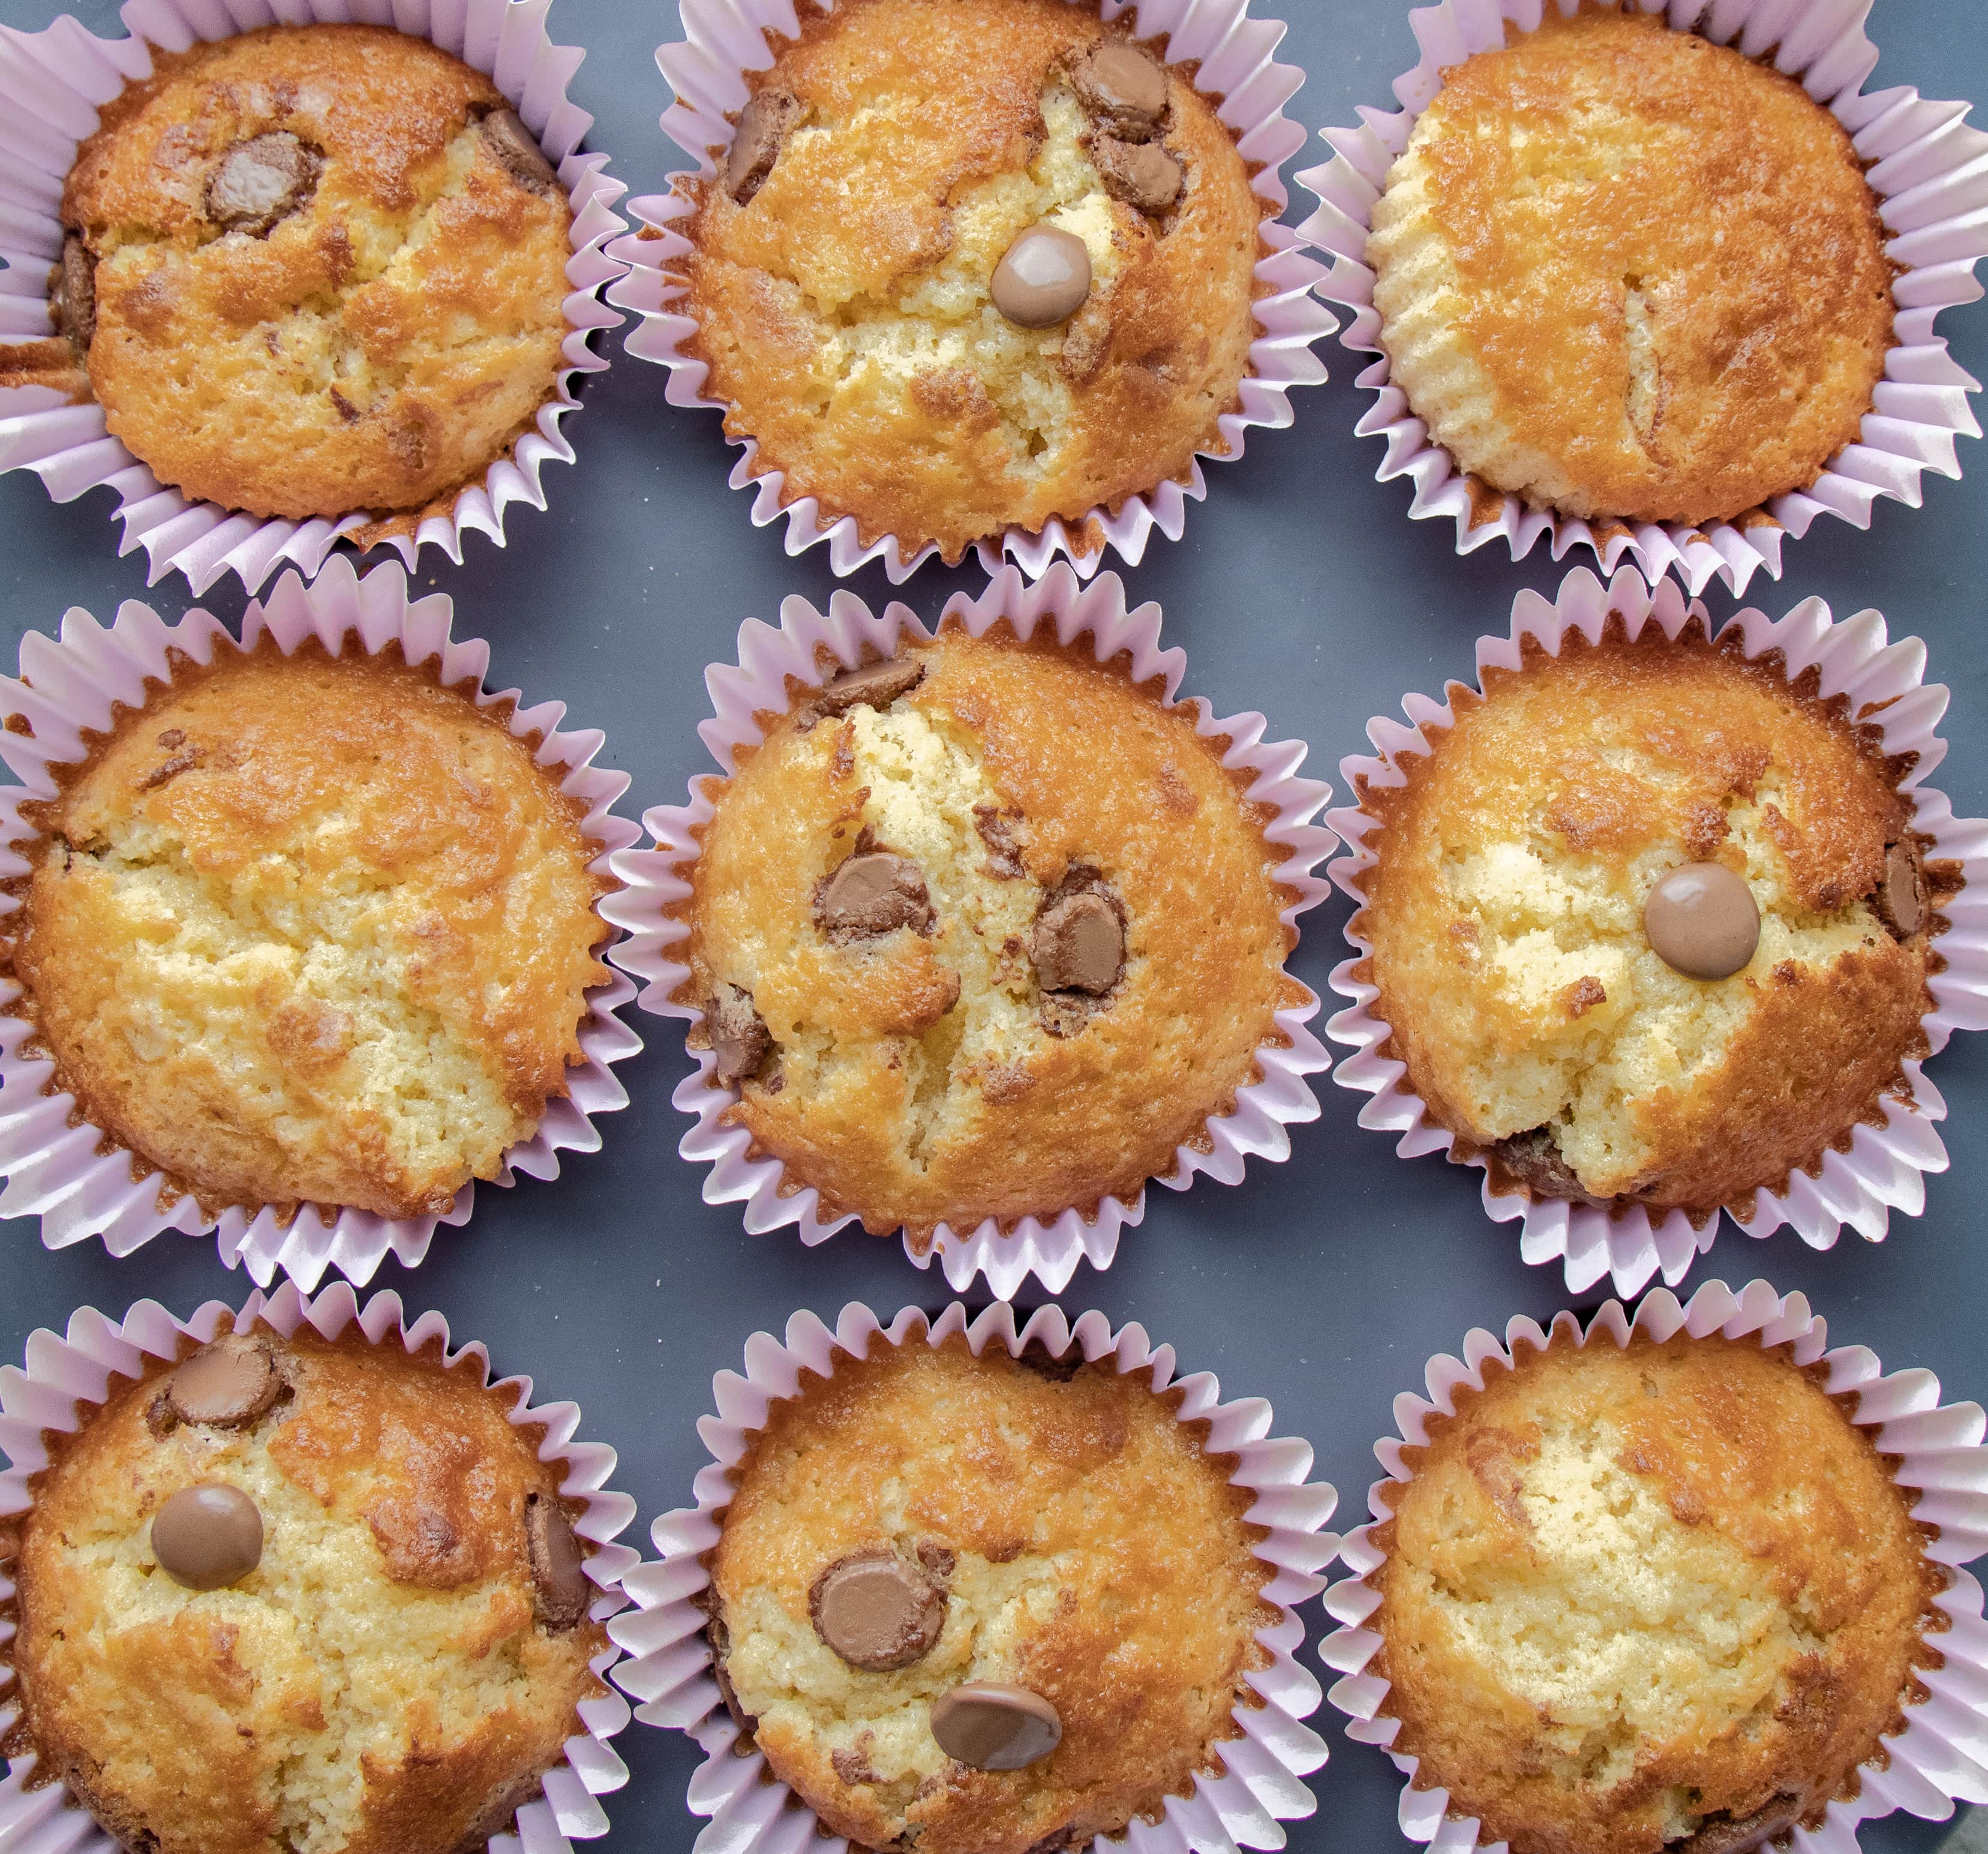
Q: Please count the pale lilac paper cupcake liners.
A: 9